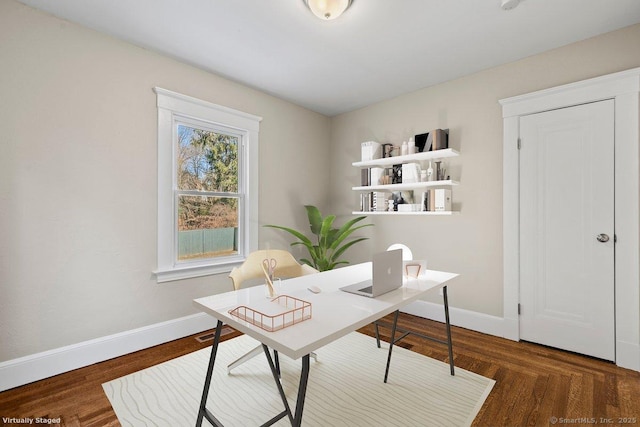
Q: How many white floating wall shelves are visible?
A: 3